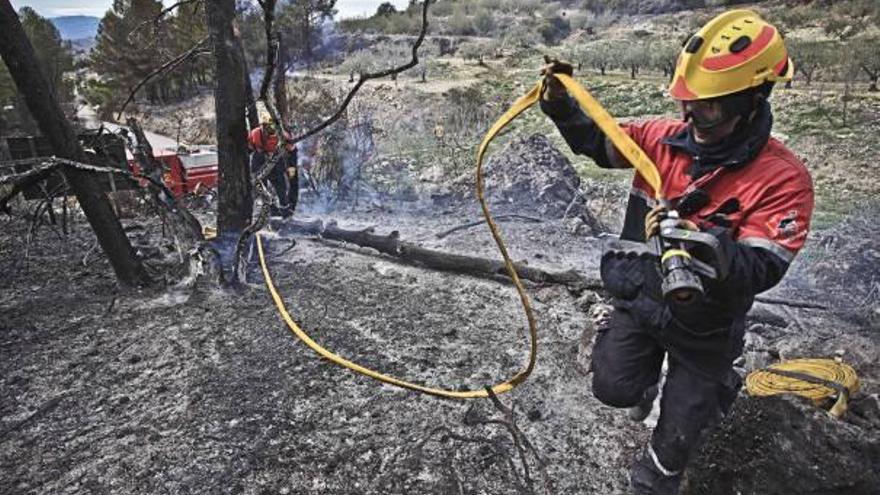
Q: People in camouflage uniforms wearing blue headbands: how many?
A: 0